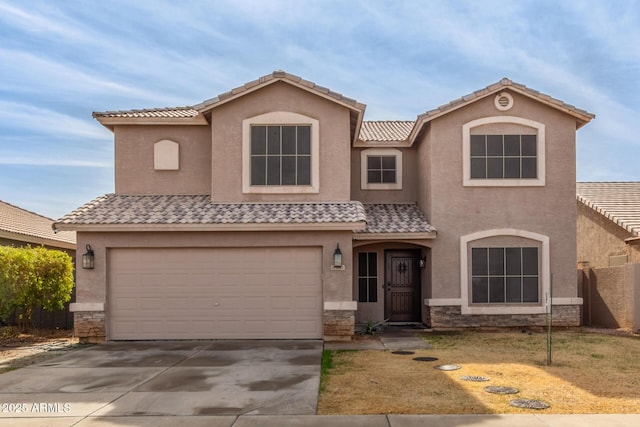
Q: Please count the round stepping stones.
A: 6